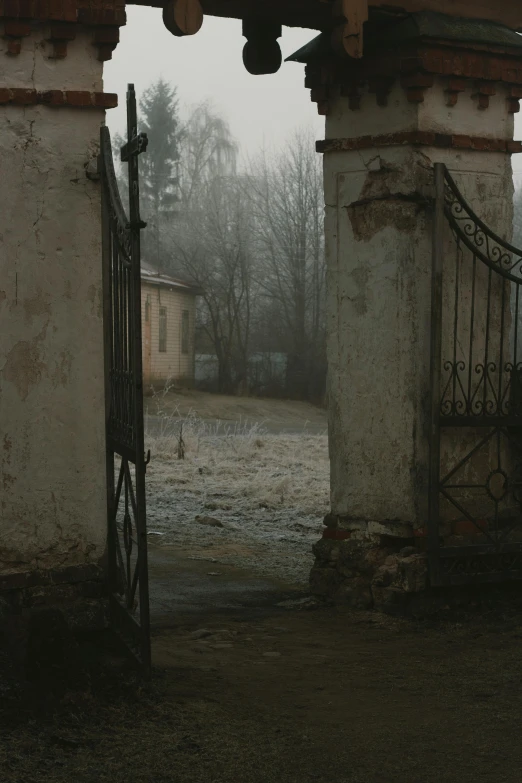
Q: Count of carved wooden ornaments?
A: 3